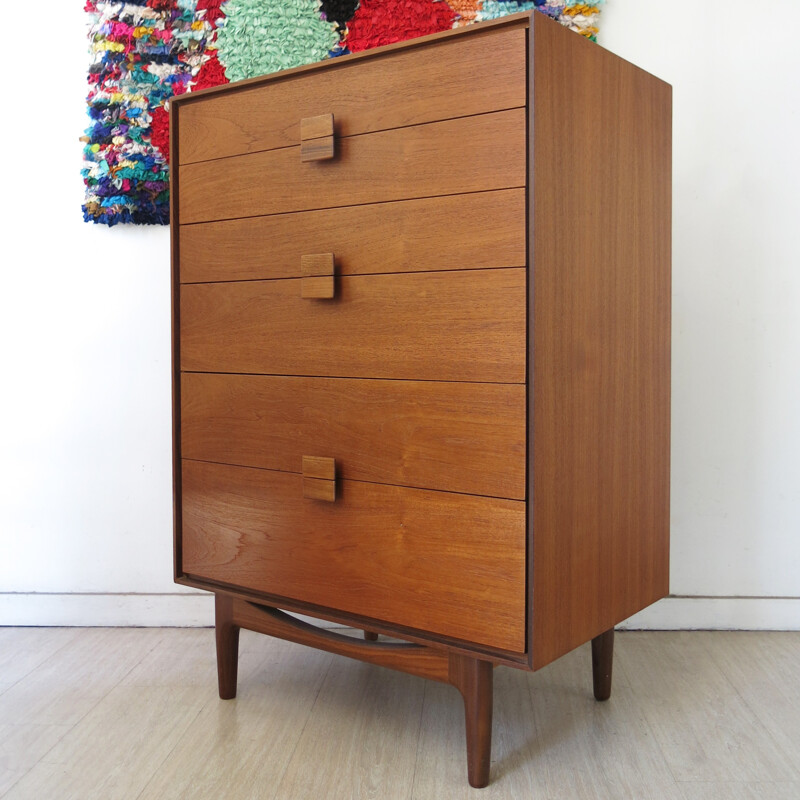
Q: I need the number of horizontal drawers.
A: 6